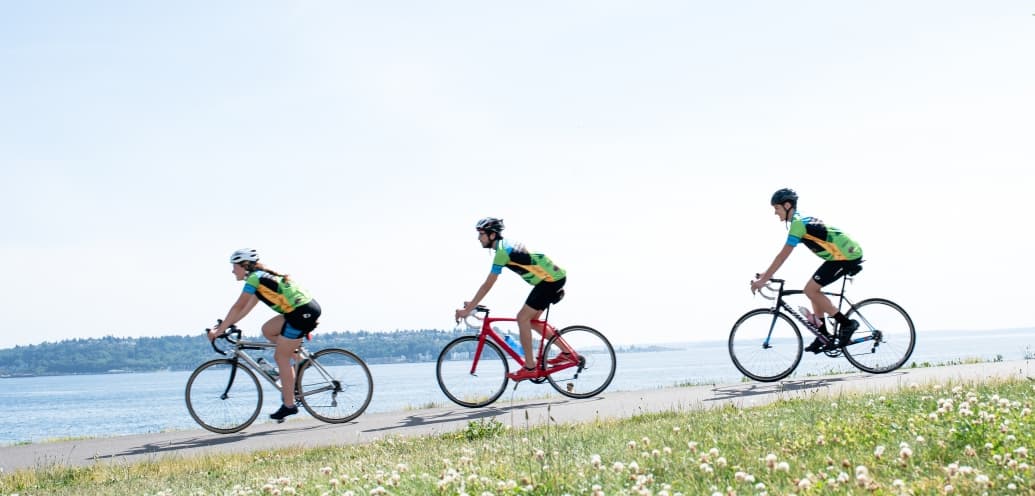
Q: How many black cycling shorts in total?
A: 3